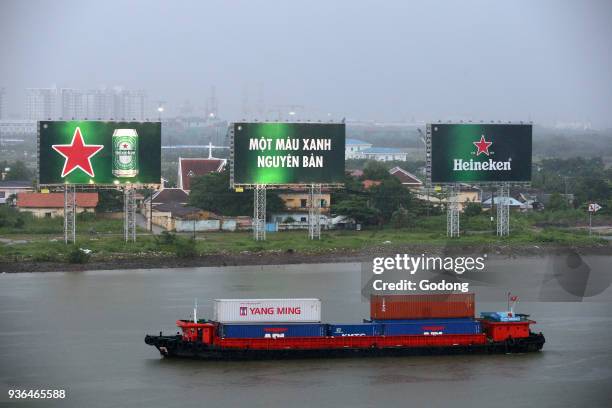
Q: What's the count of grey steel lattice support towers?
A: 6